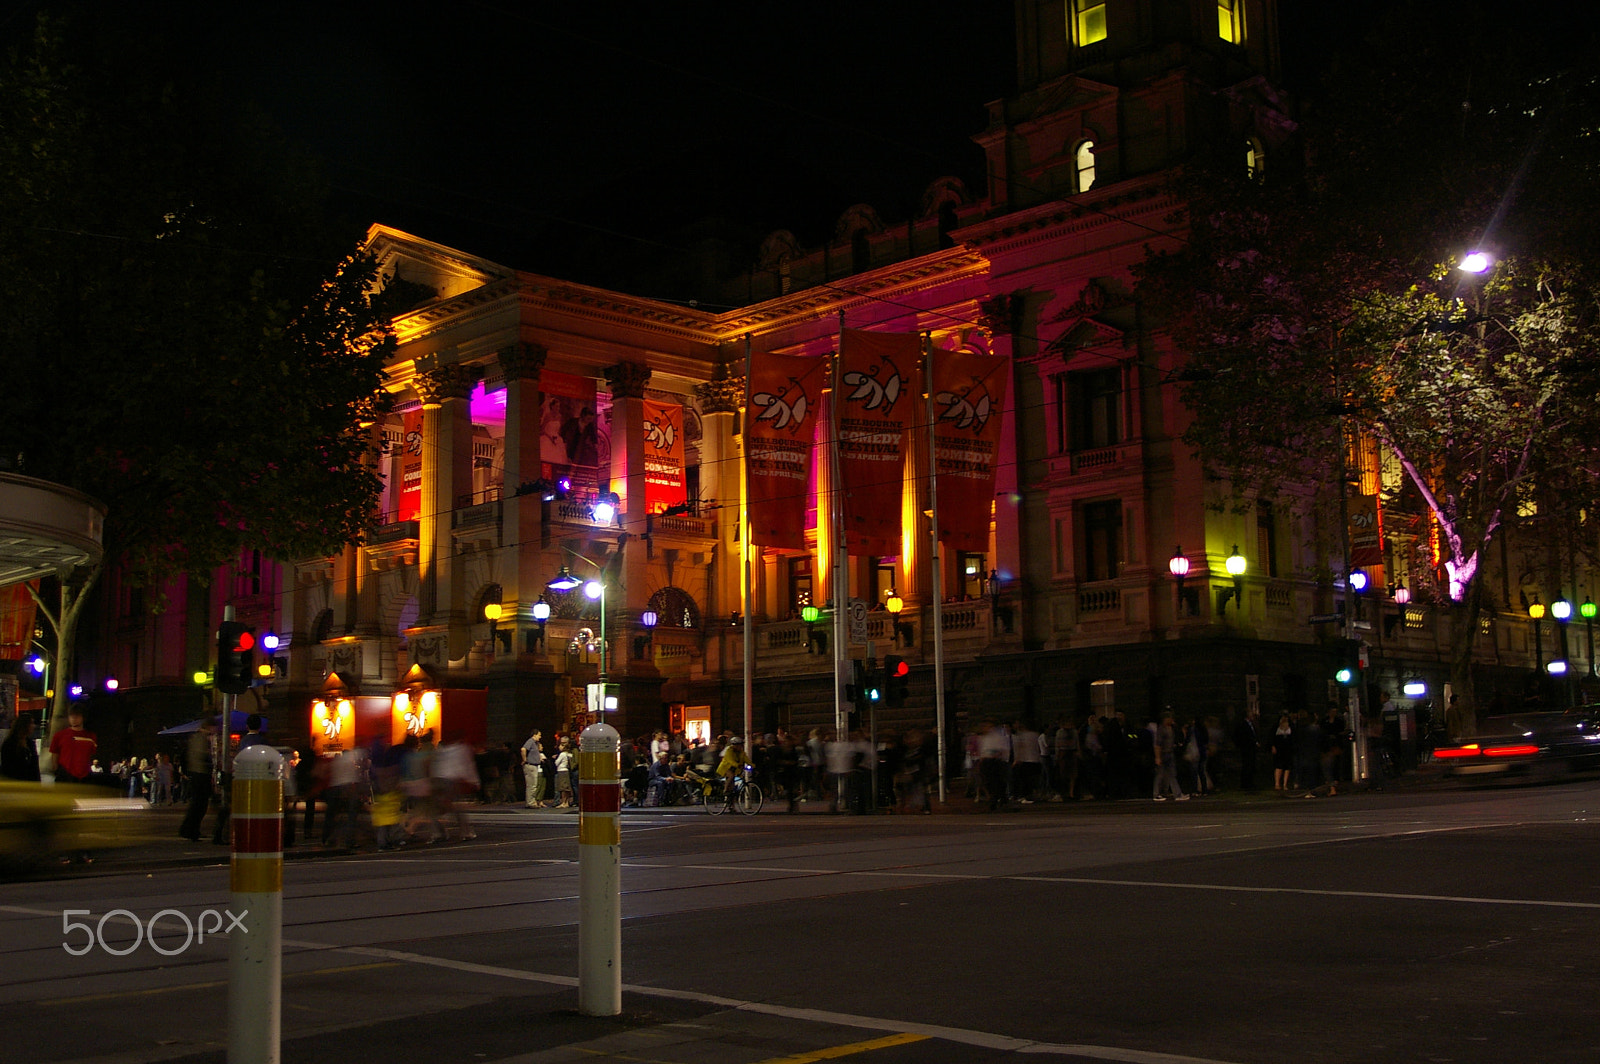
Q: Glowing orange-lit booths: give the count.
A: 2